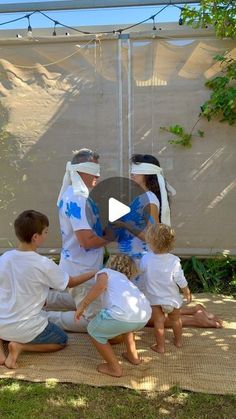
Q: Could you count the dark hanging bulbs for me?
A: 4